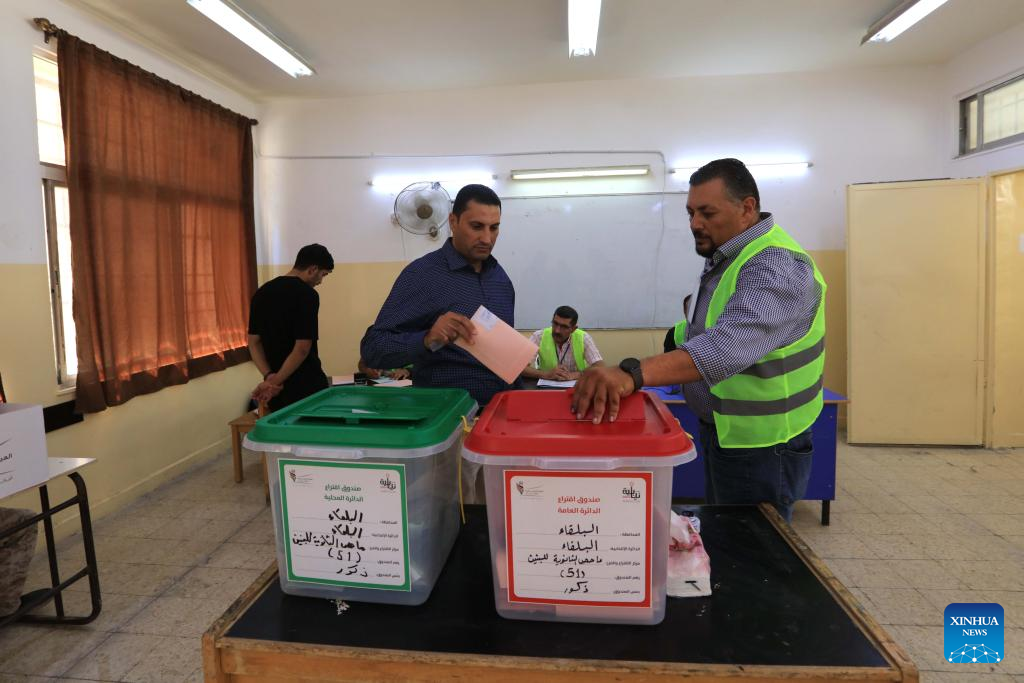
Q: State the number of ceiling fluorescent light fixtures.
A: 3